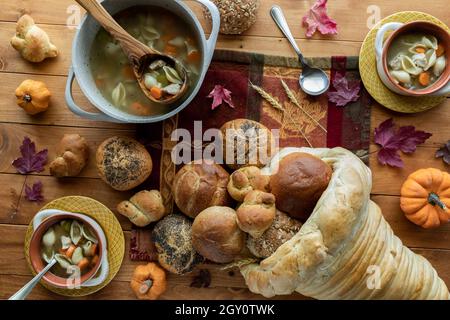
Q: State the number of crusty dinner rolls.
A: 13